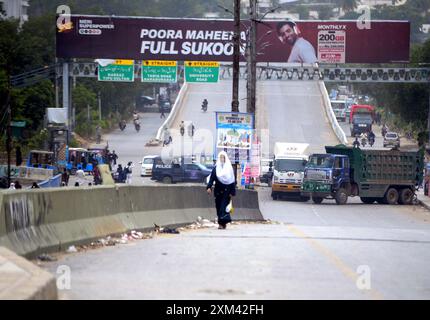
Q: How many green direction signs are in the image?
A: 3